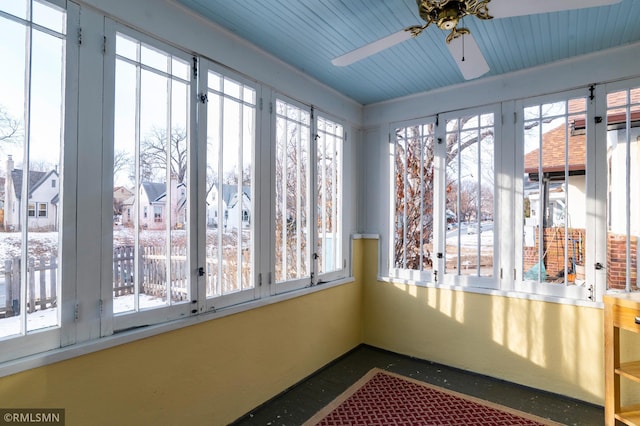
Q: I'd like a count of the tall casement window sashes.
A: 9